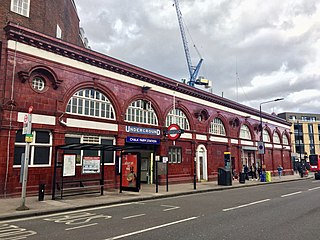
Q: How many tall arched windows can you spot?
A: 8